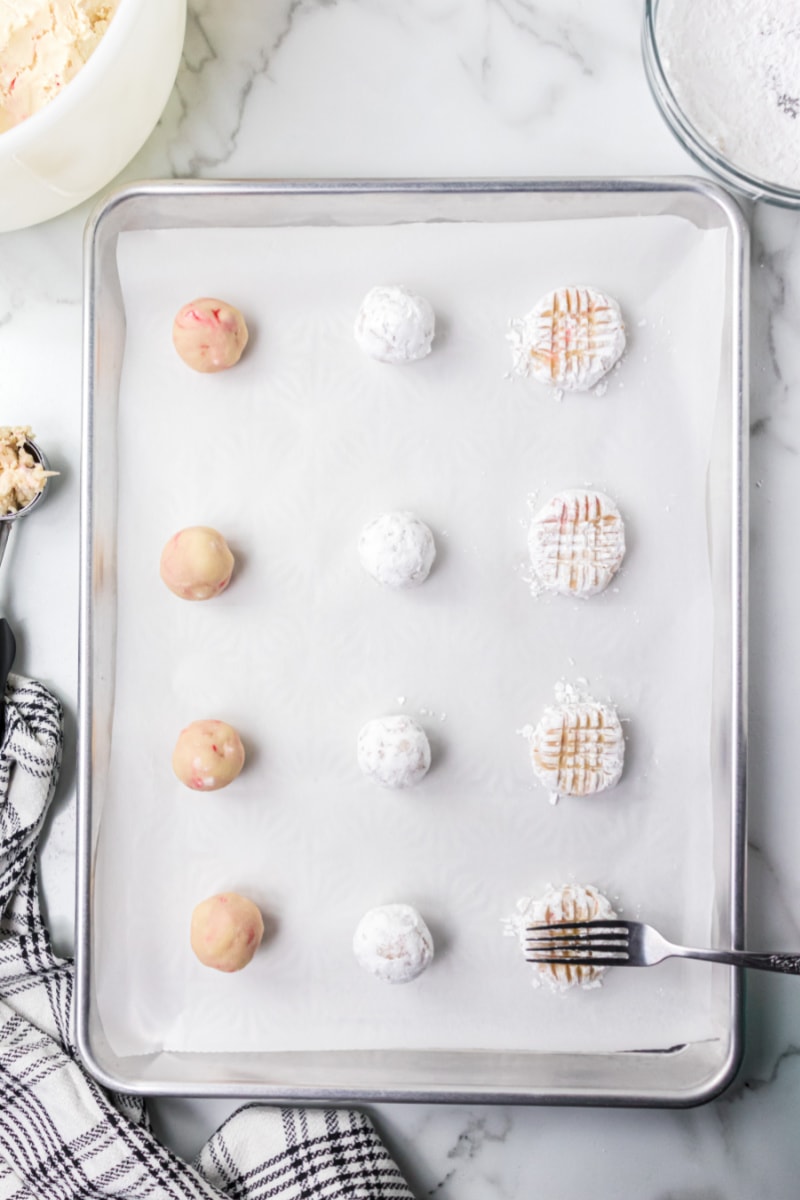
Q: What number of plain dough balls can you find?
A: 4